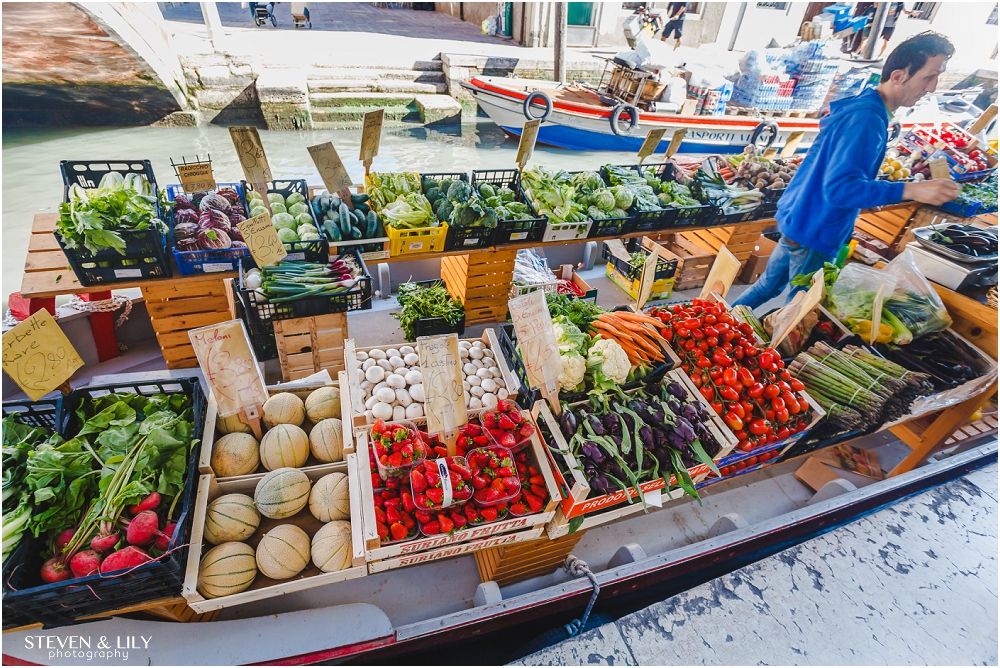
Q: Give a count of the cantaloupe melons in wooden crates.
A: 12